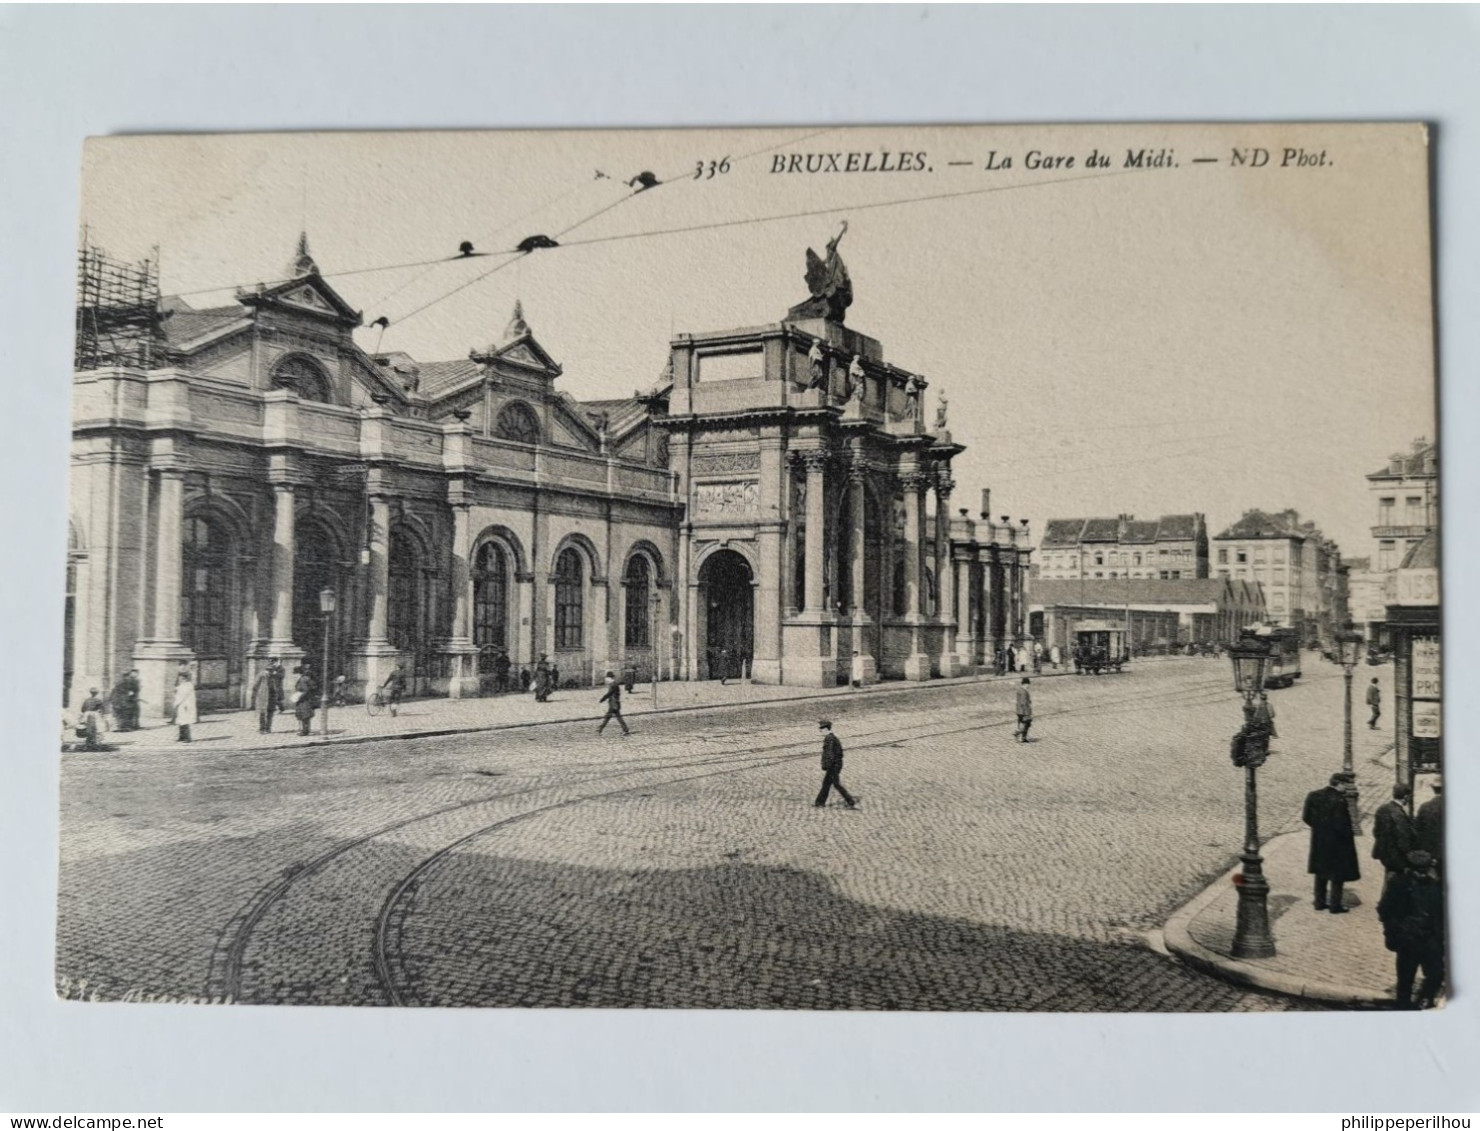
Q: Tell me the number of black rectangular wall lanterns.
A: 0